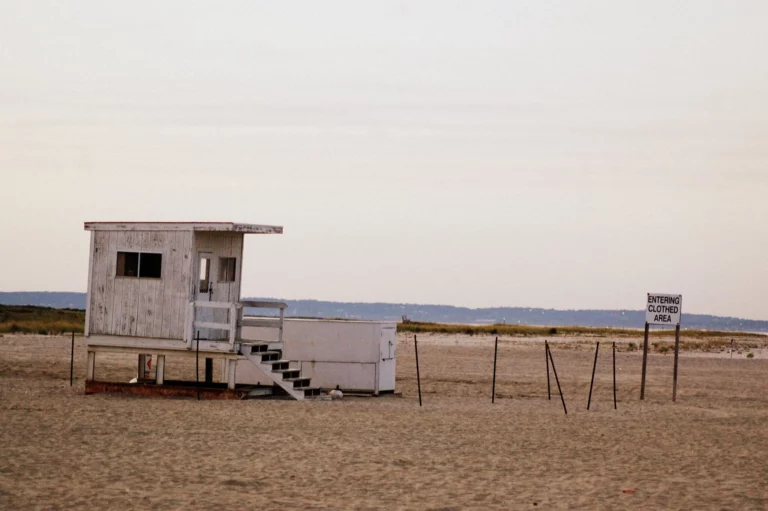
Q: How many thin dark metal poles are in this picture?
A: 8